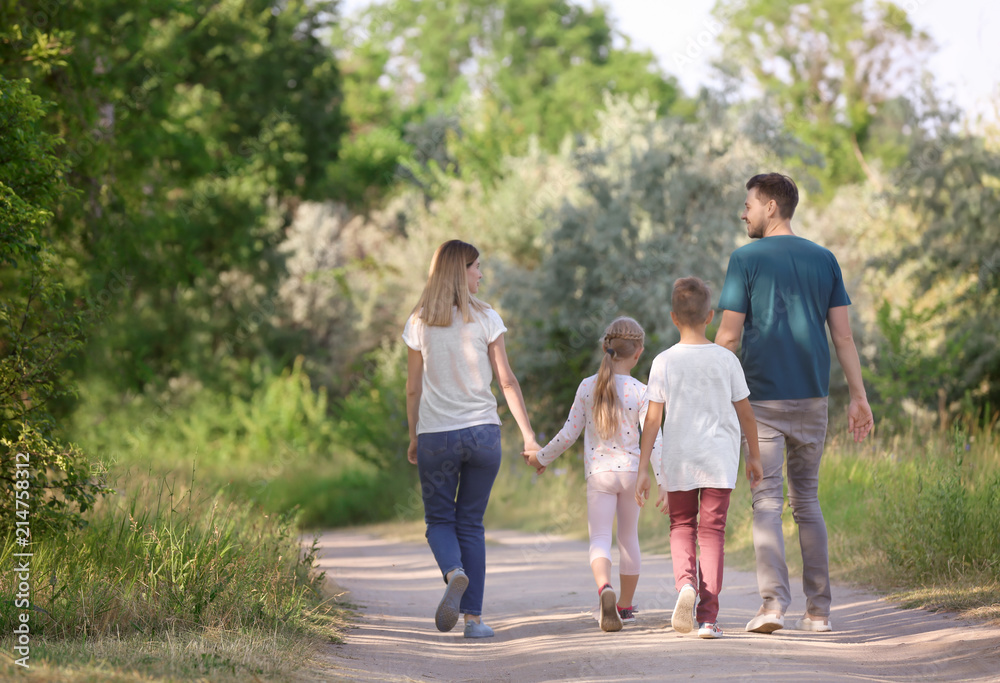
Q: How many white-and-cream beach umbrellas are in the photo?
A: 0